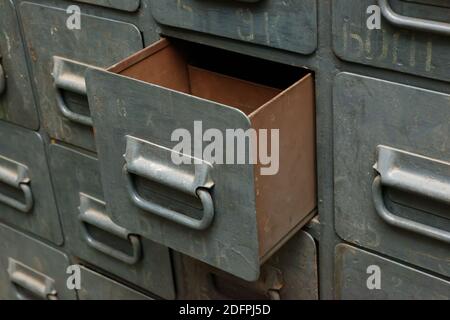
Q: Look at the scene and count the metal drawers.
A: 13